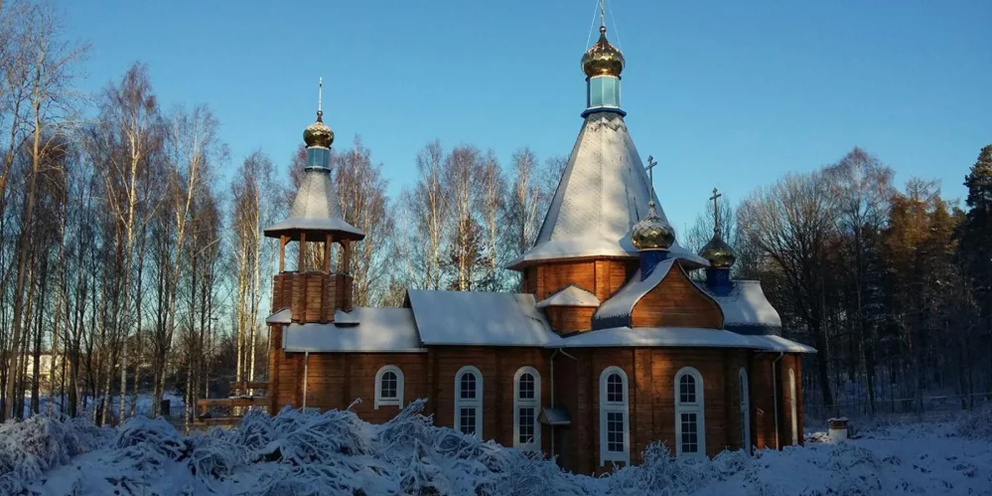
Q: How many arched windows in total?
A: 7